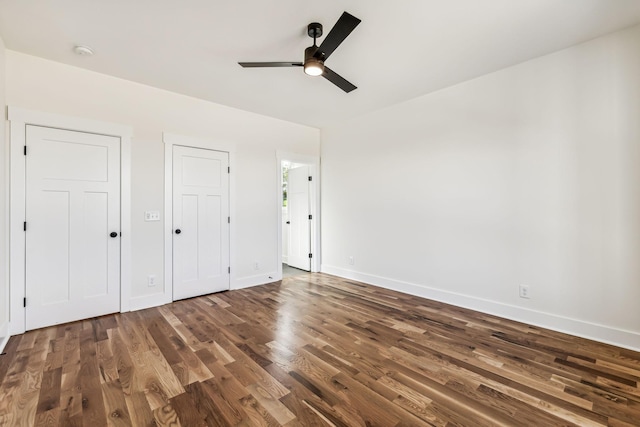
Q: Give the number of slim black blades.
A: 3